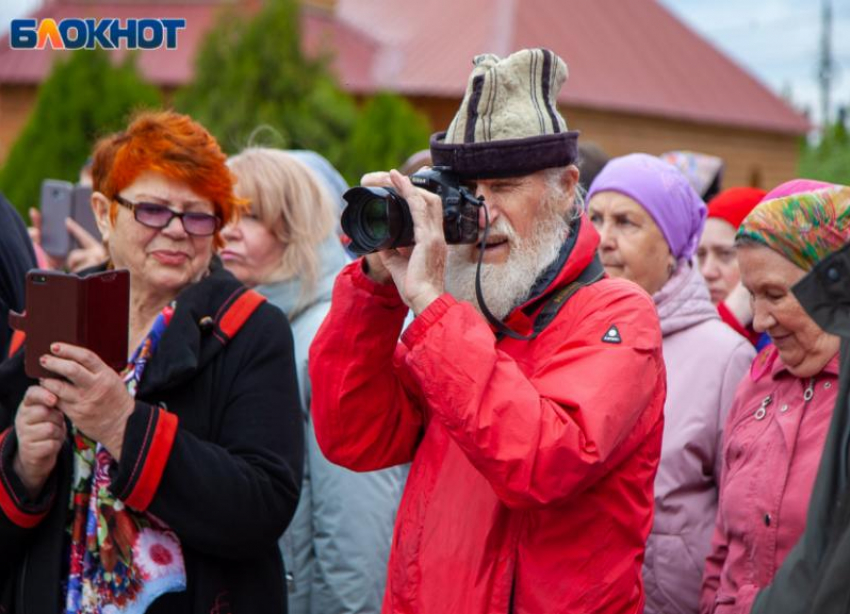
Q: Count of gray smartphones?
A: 1